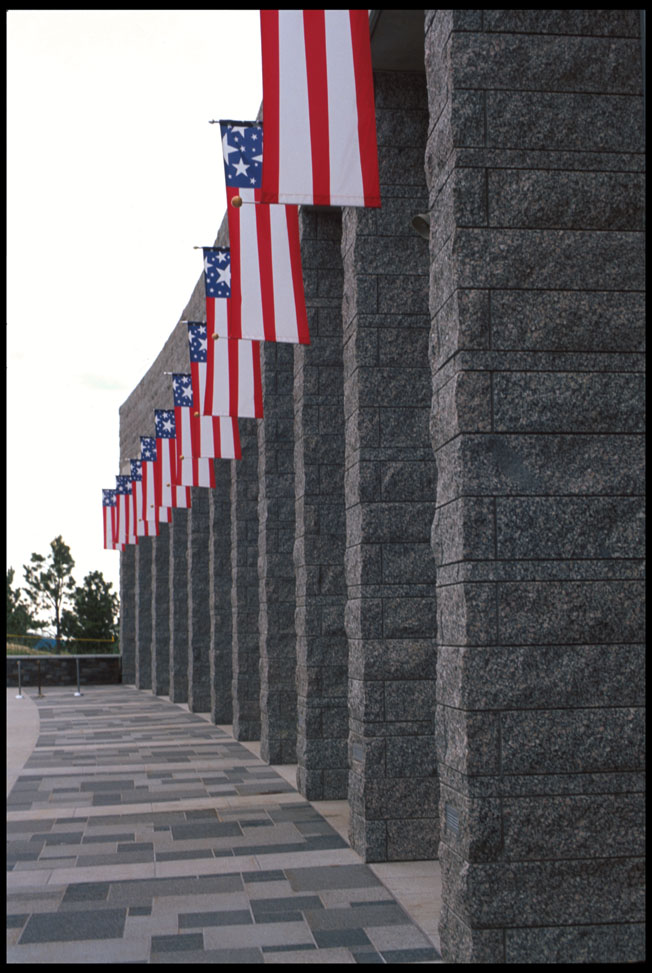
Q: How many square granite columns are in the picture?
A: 11